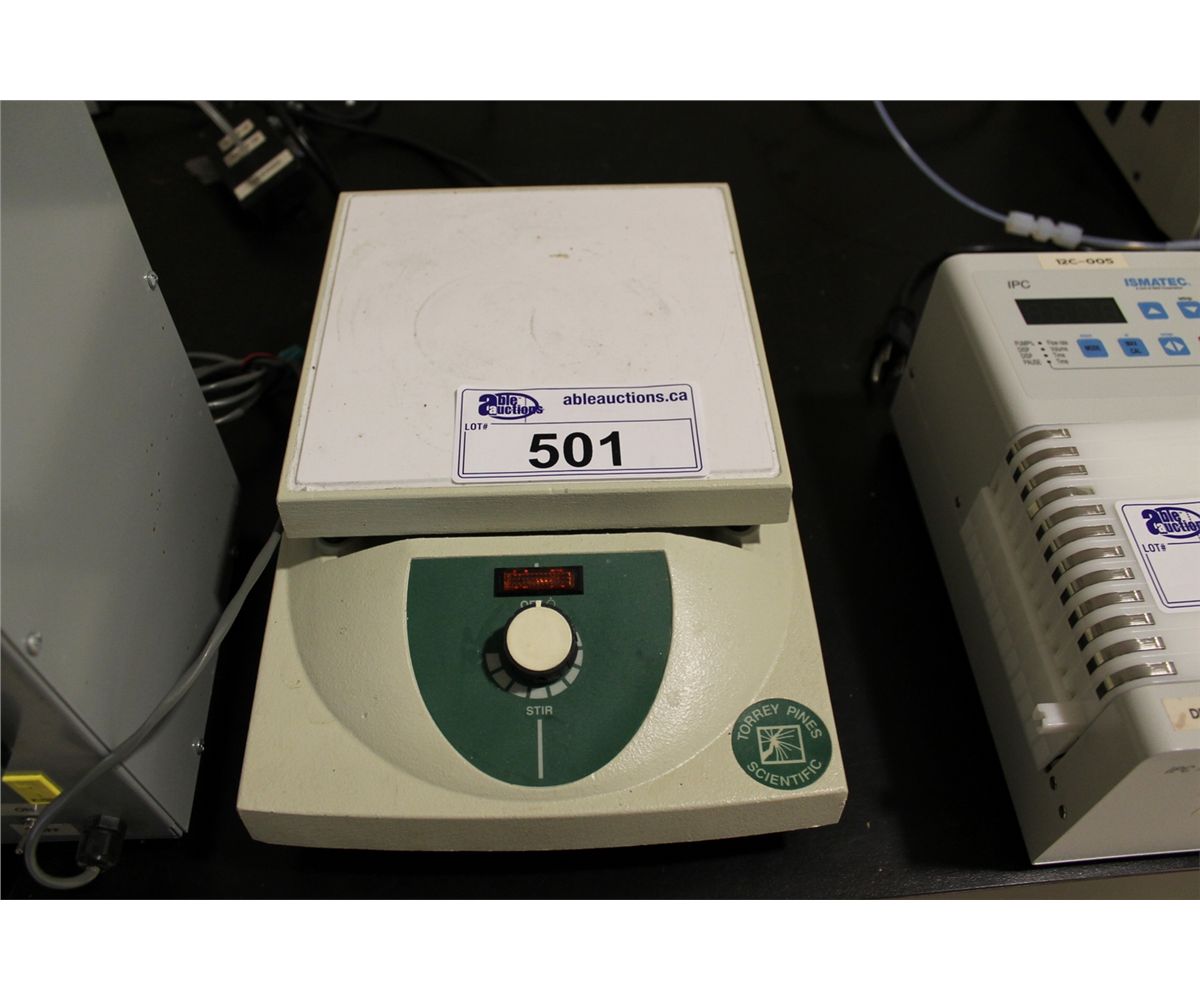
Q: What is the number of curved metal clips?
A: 12